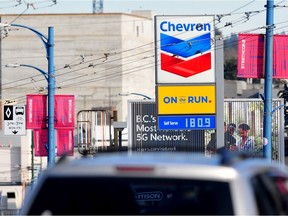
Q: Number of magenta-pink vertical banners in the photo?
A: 6